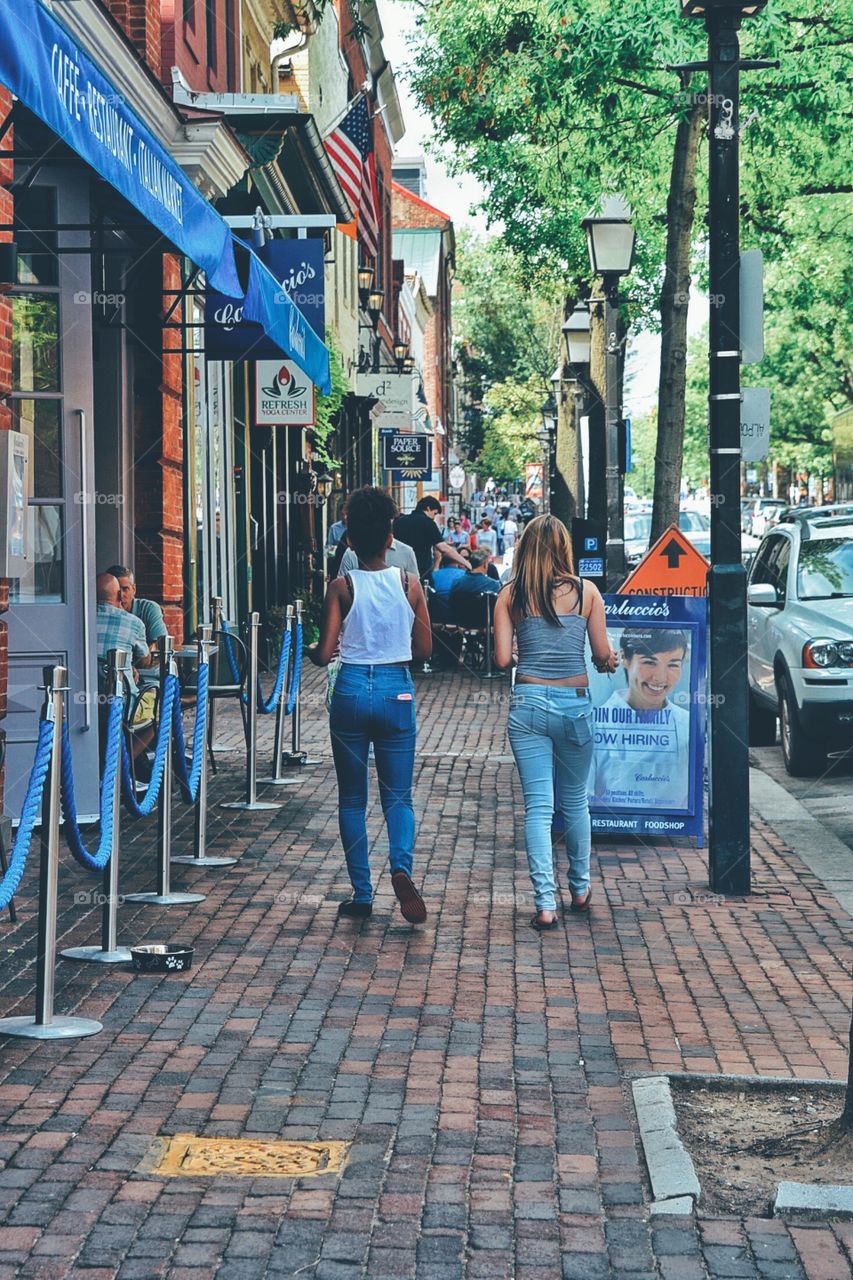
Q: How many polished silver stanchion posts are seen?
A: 8